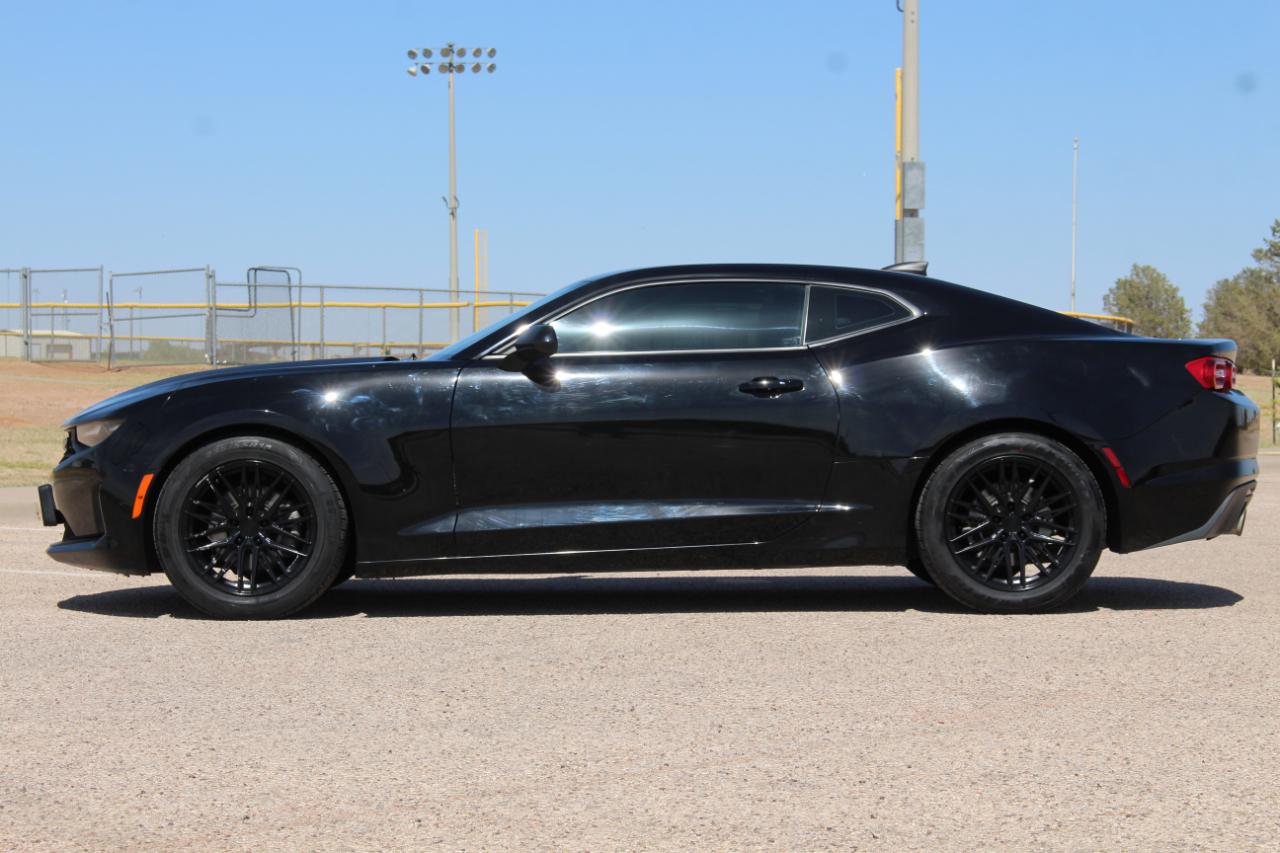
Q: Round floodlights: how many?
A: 12